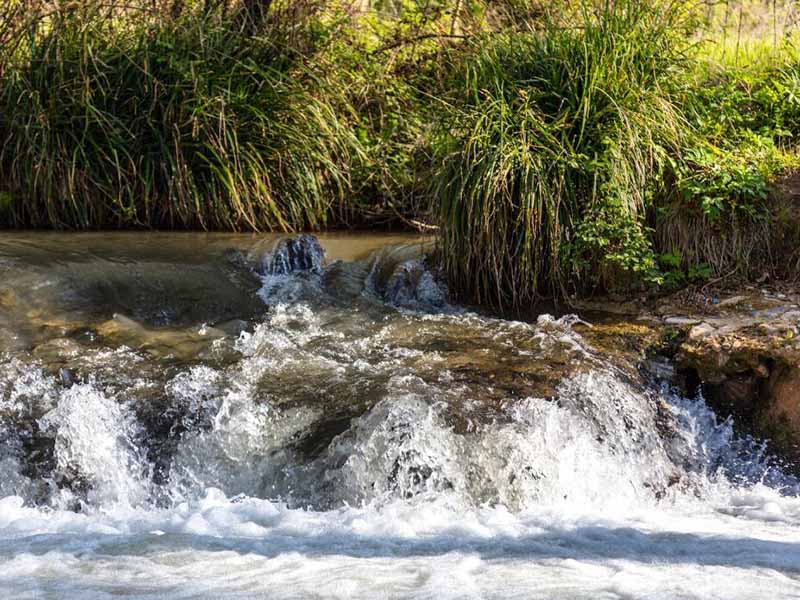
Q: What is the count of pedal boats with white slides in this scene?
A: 0